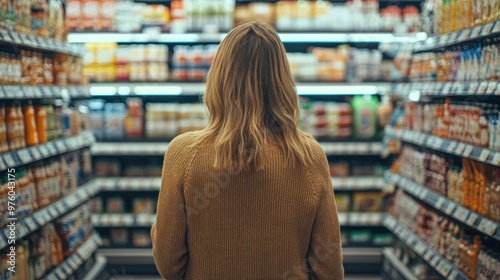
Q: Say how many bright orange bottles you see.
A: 2